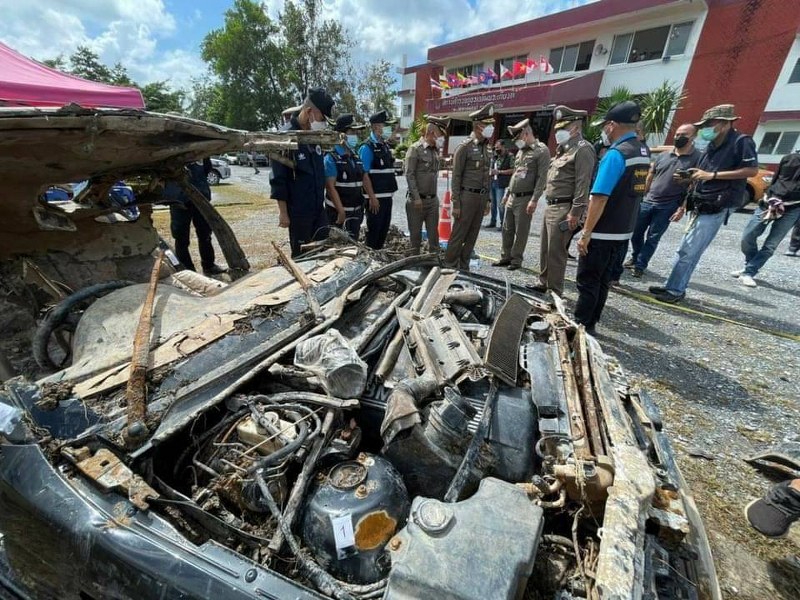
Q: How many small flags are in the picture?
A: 11